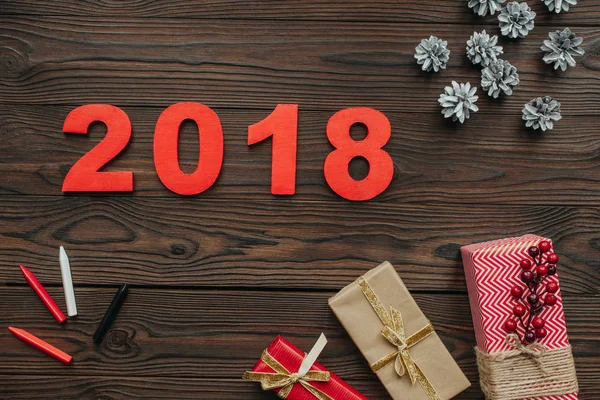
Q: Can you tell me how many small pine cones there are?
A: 9